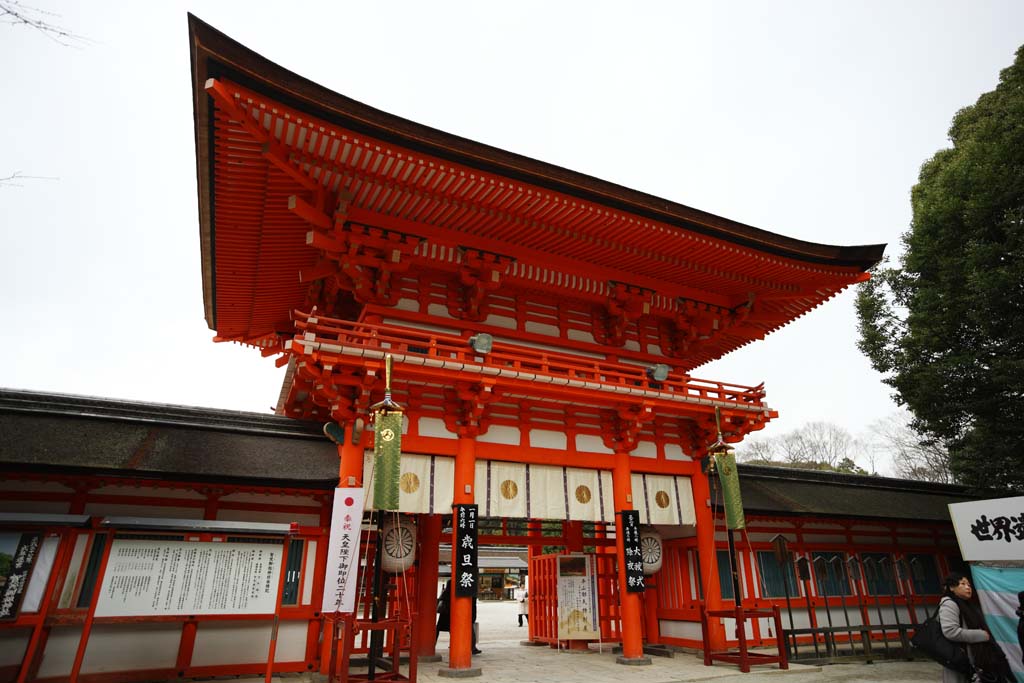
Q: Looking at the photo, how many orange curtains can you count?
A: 0